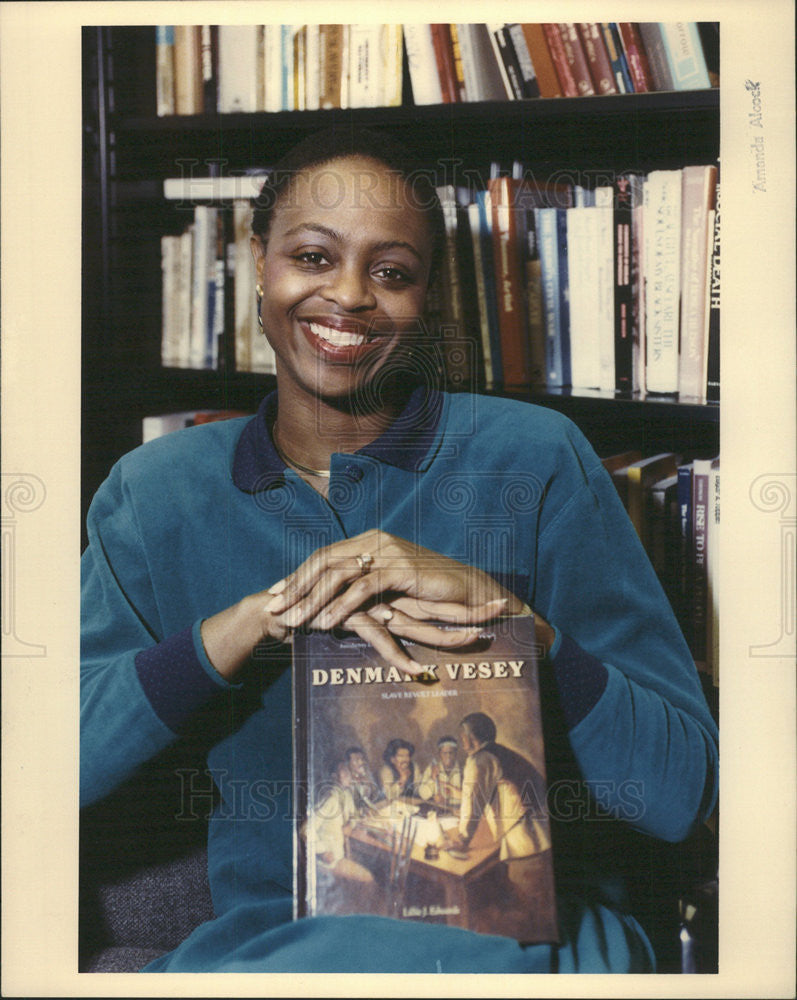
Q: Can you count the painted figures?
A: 5